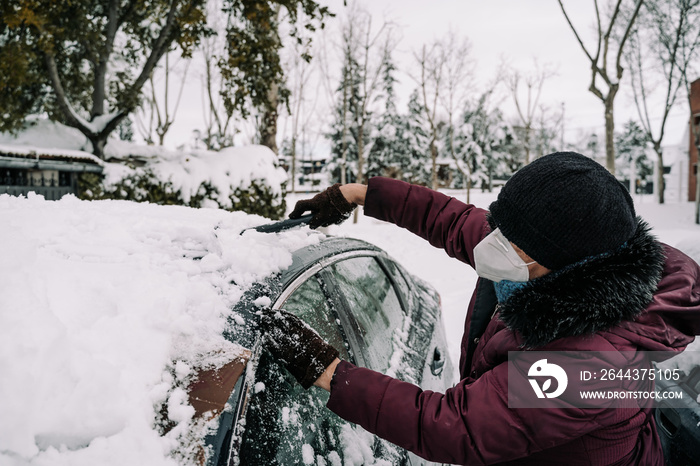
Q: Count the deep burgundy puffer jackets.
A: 1